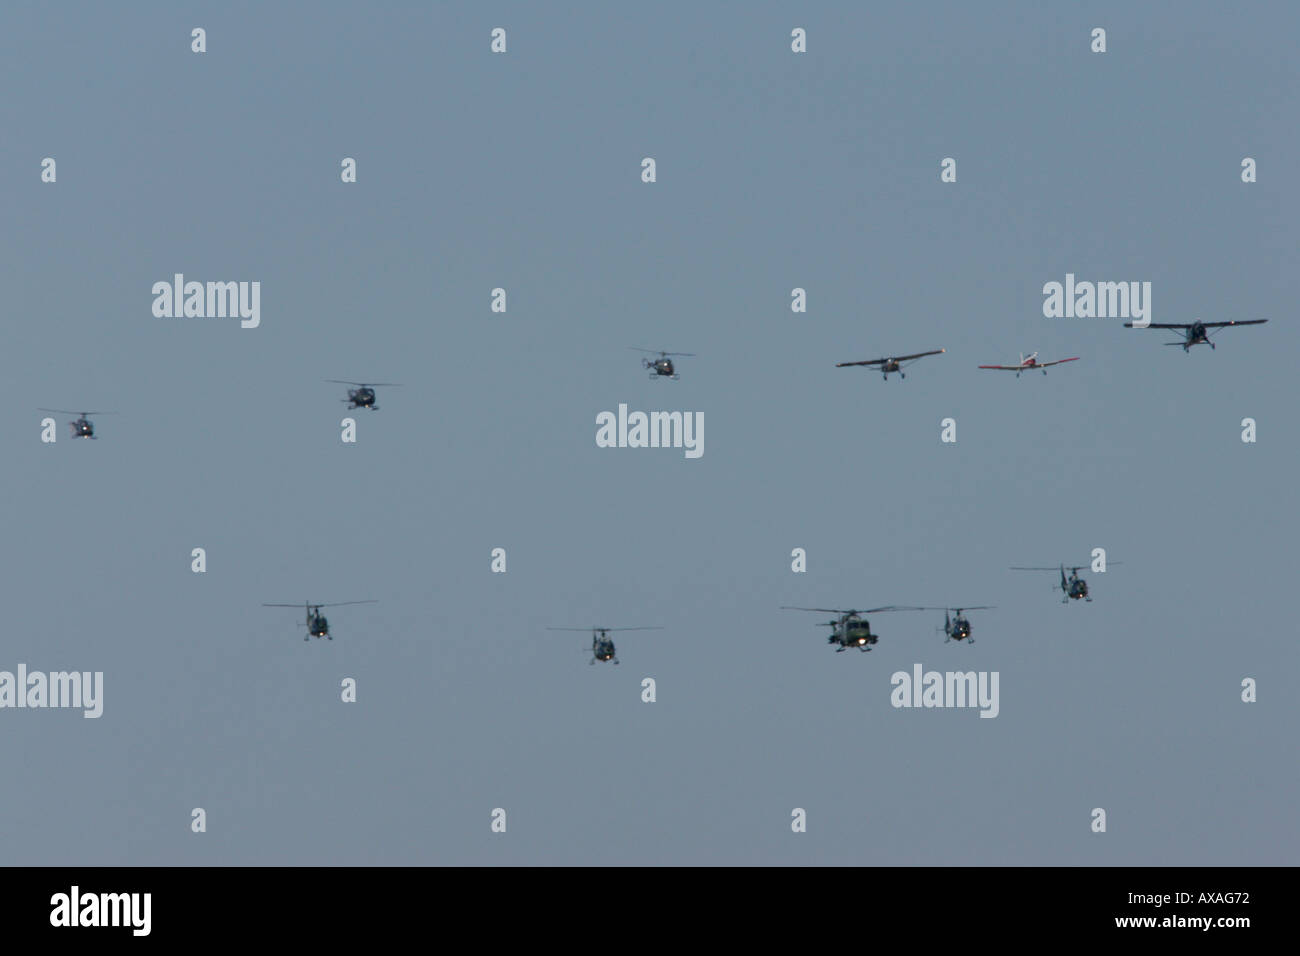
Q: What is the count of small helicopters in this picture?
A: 7